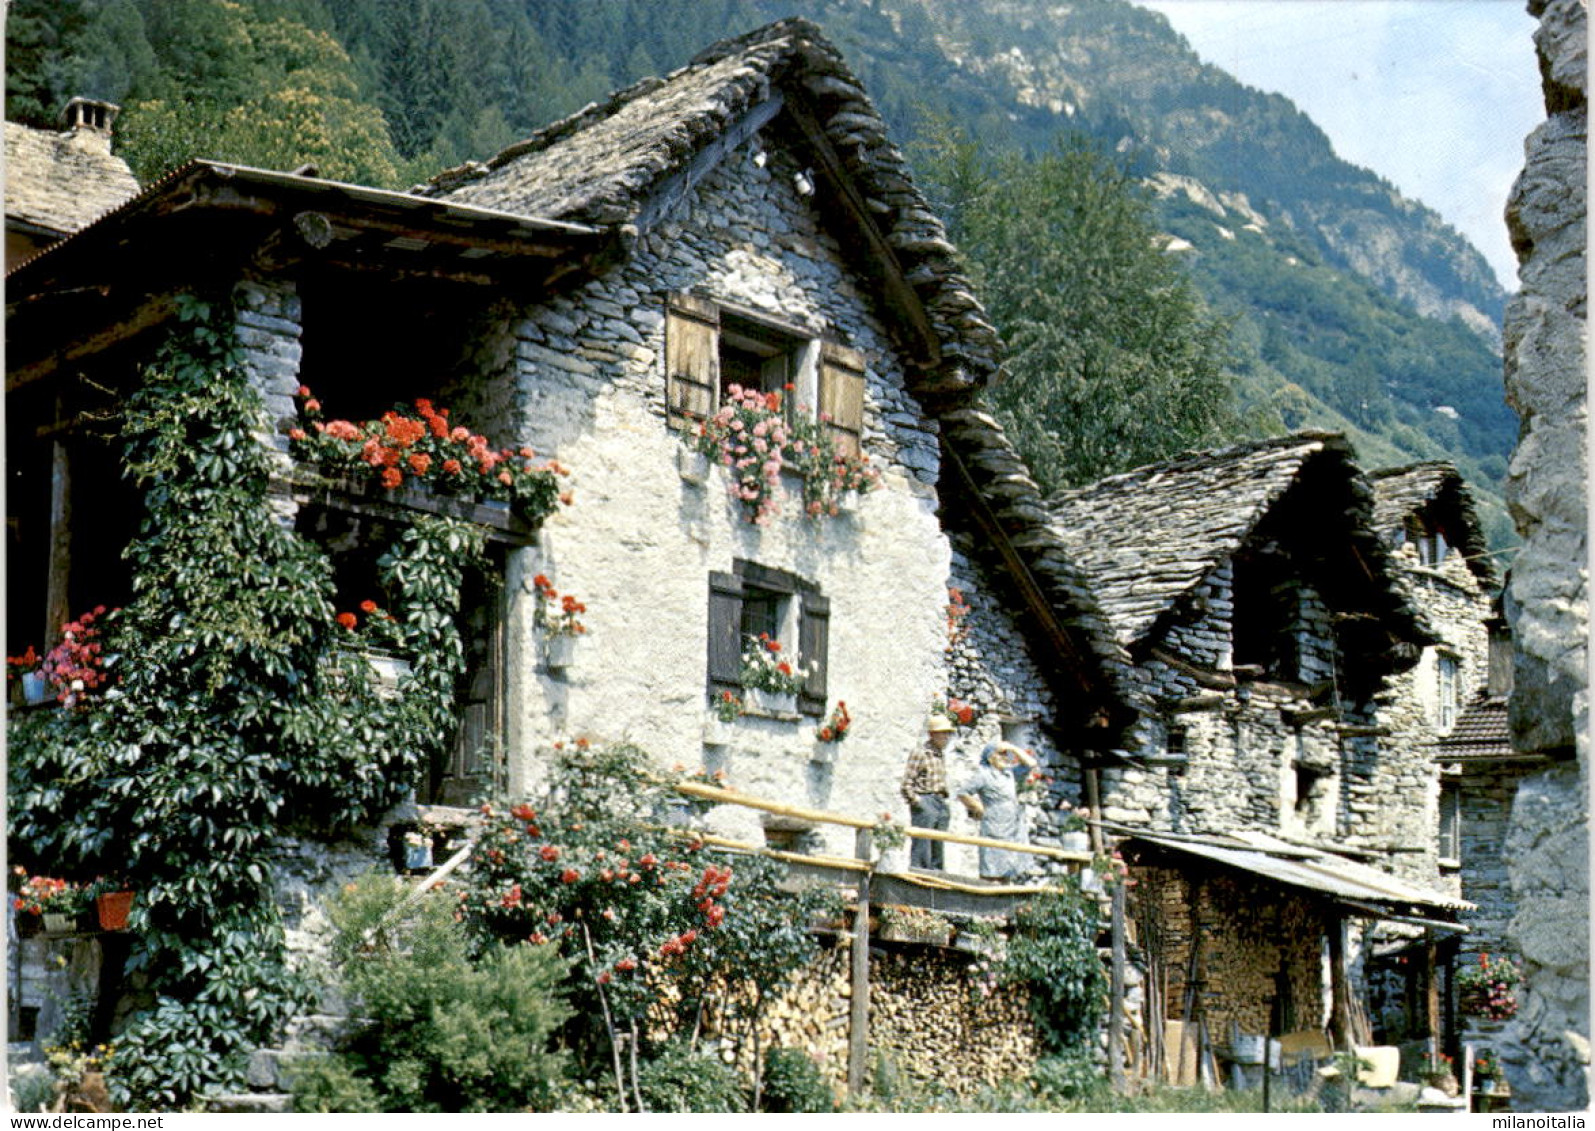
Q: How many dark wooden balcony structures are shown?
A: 1